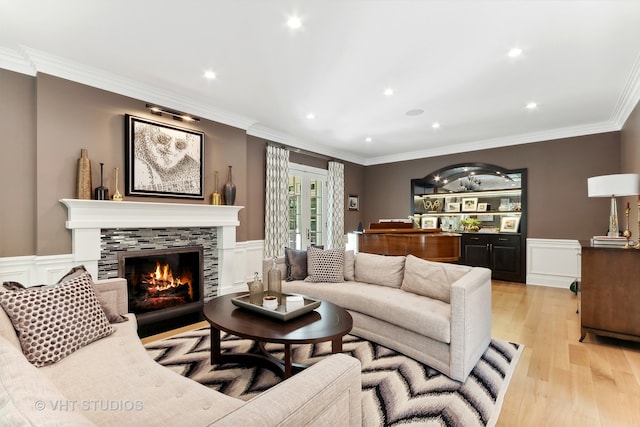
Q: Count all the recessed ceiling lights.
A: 8